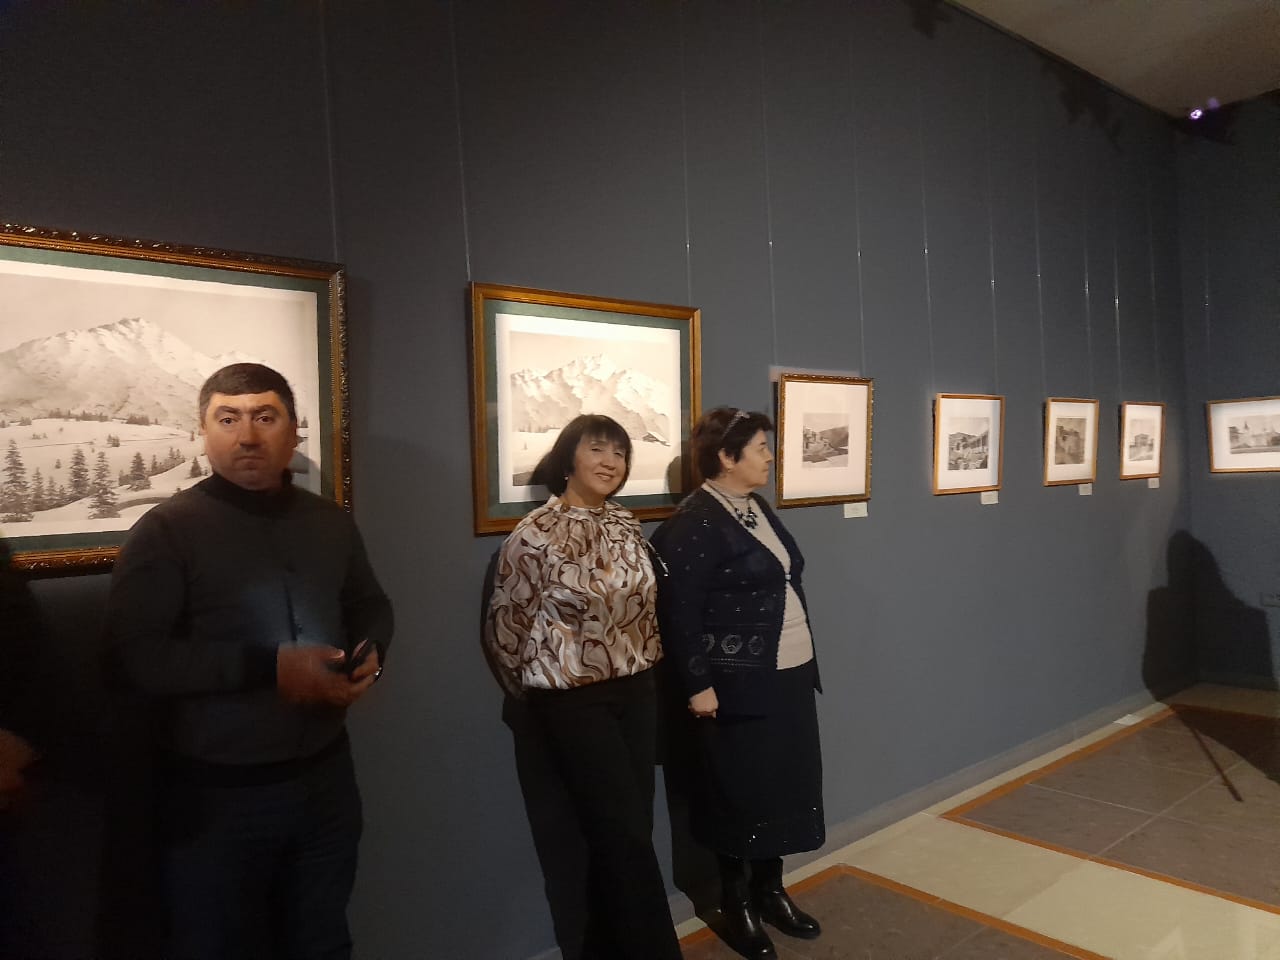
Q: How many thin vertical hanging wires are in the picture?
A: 12